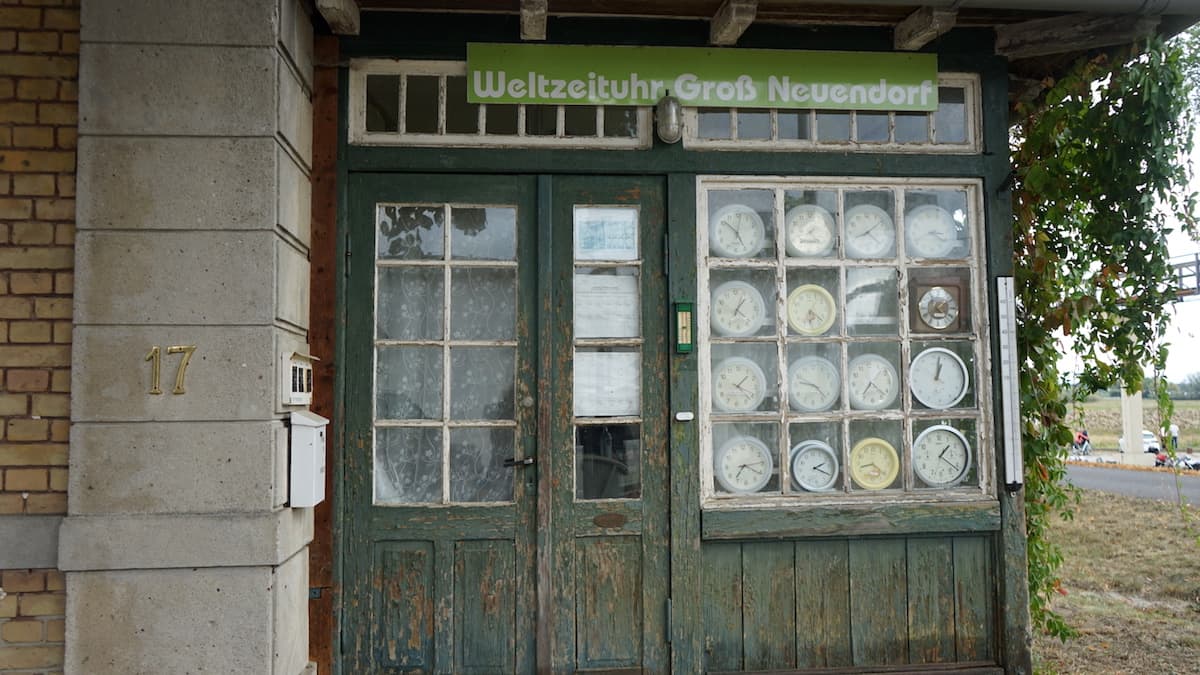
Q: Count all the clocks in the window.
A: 15